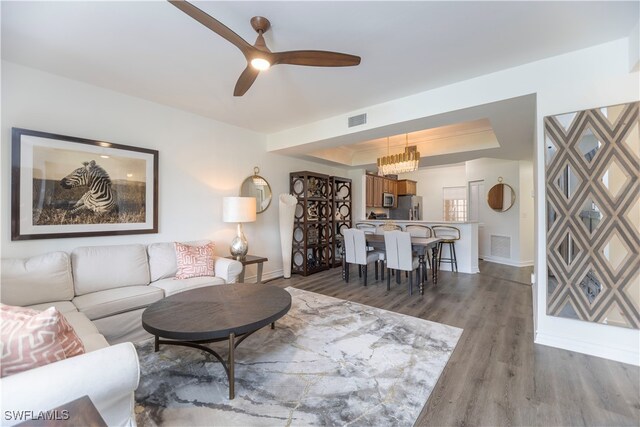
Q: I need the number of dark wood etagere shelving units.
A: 2